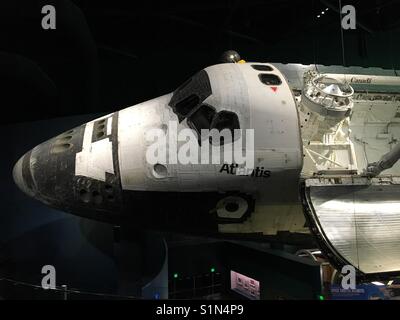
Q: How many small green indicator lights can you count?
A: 3